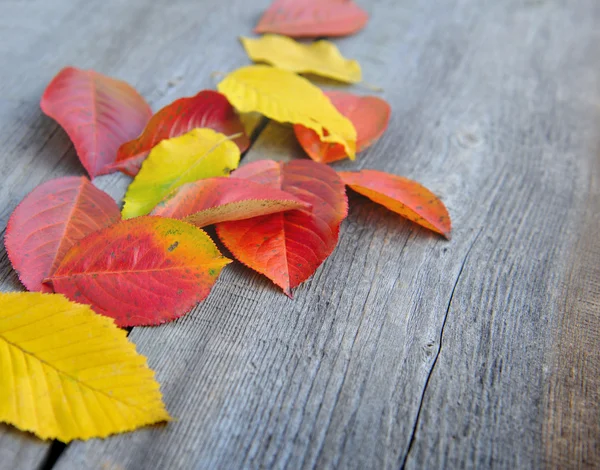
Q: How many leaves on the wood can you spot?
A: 13